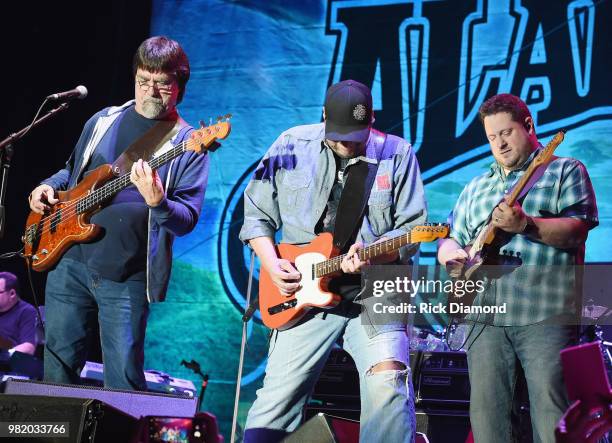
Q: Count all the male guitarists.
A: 3